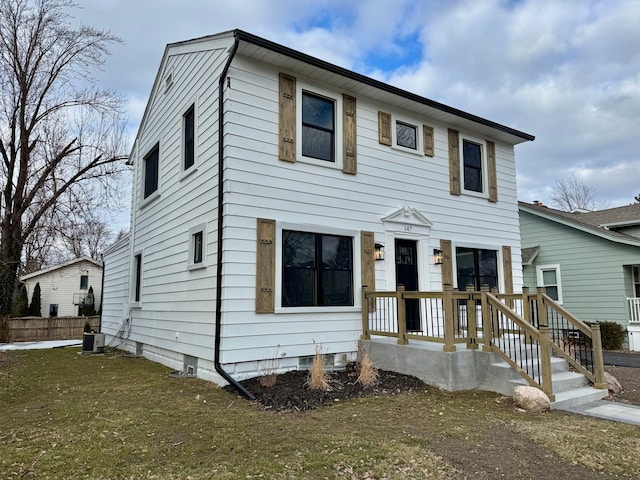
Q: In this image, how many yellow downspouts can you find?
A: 0